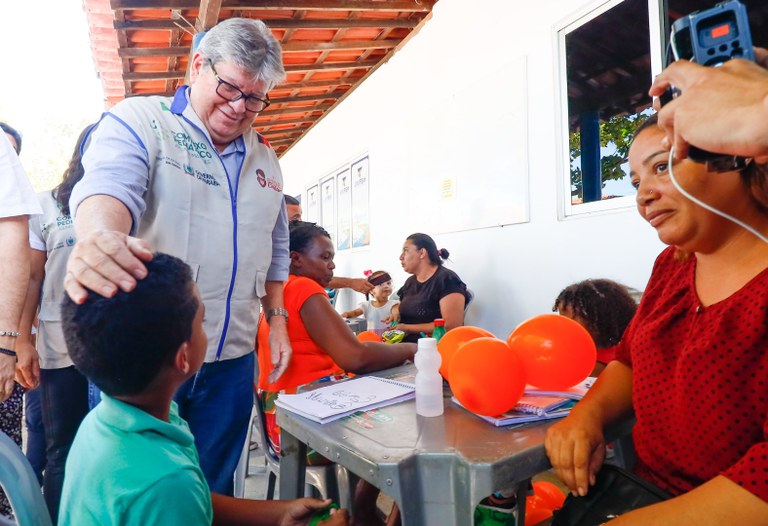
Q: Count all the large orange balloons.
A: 3